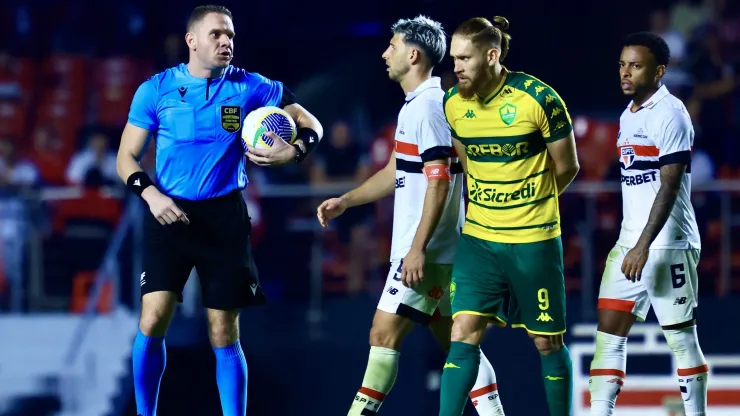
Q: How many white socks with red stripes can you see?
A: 4